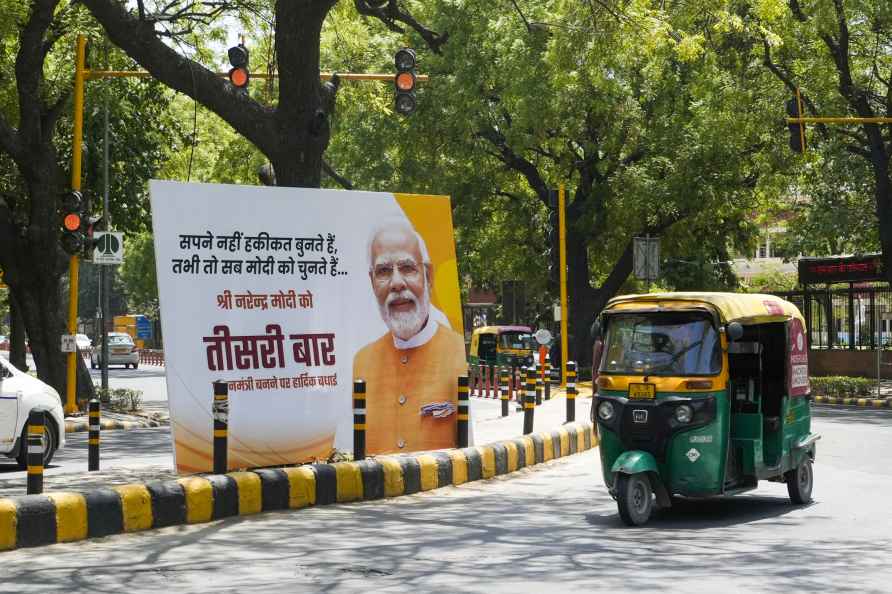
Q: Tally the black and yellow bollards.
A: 11